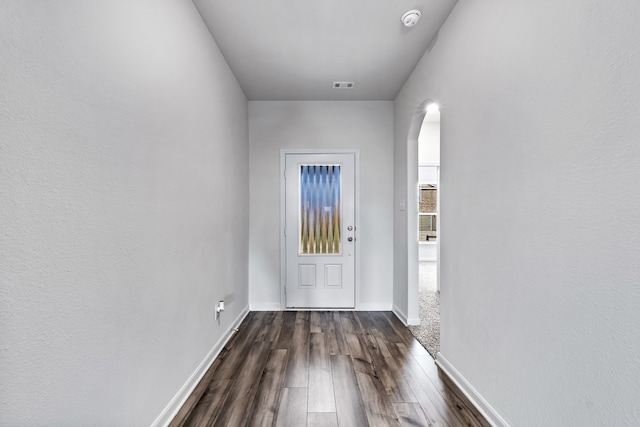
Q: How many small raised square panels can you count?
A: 2